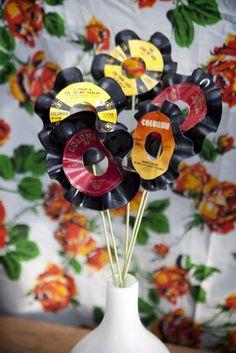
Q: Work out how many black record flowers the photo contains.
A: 5